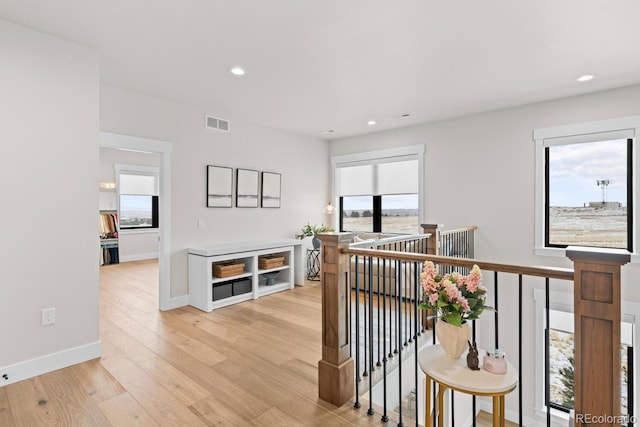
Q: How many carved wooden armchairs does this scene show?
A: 0